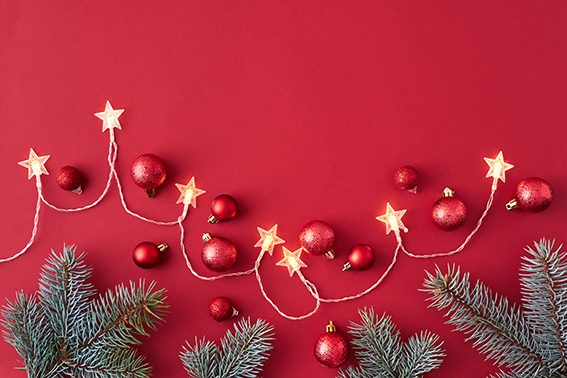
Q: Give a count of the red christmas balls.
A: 12